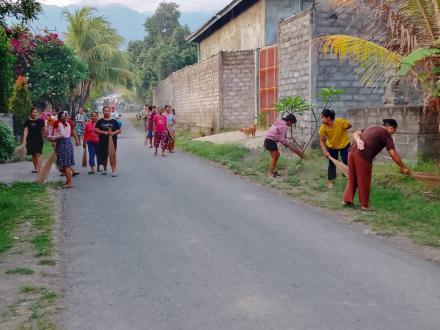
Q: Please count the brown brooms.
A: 7